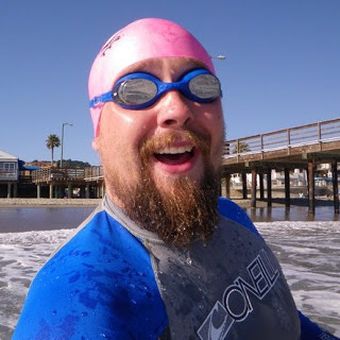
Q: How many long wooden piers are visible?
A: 1